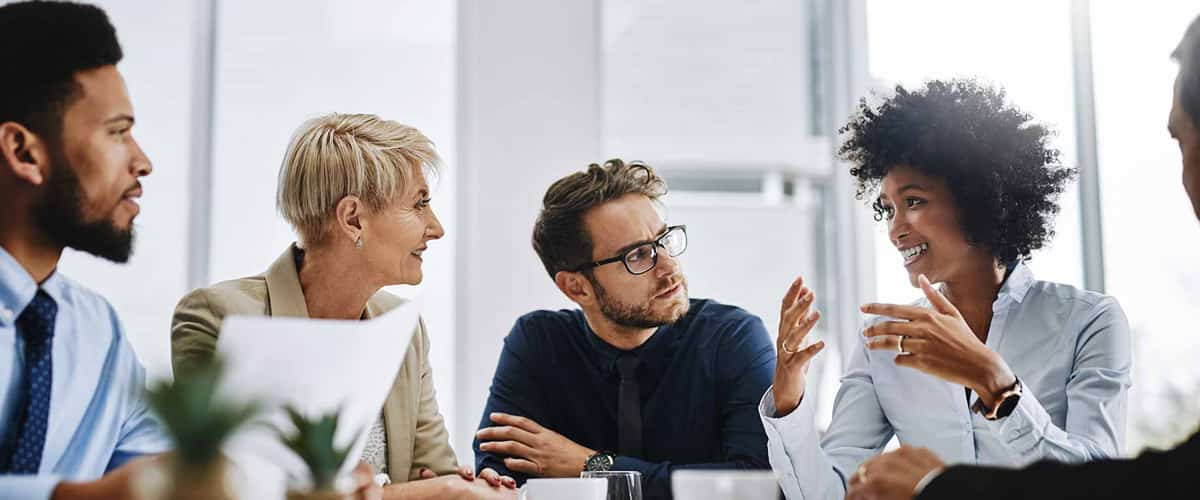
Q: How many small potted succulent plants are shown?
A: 2